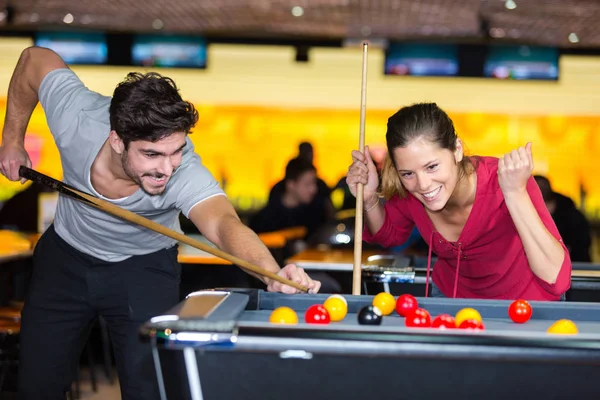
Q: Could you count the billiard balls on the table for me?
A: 13